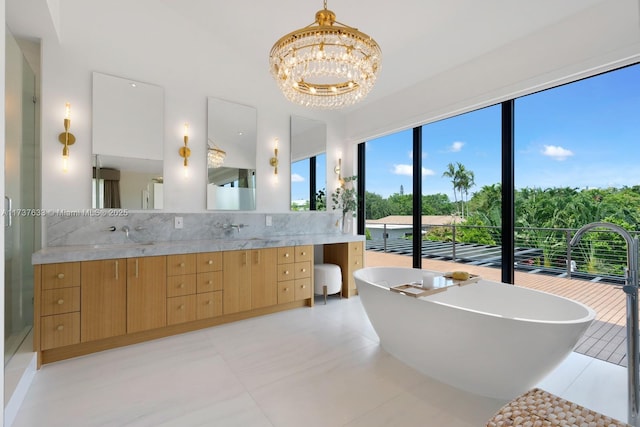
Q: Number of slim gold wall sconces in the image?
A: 4